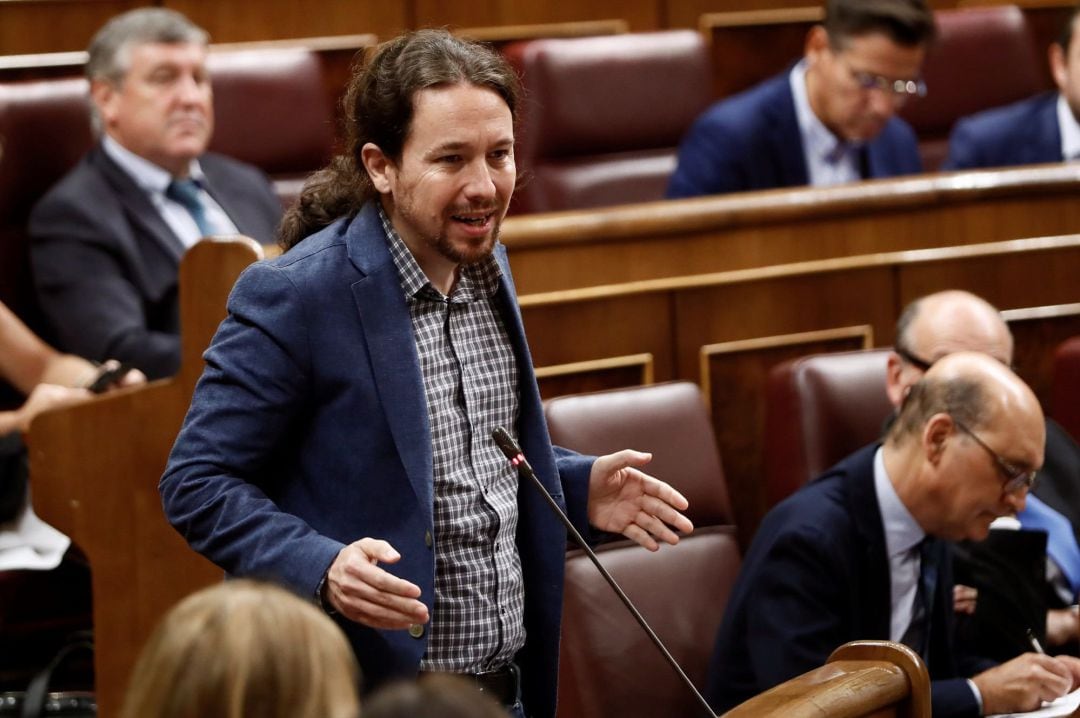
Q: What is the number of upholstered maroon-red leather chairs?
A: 7